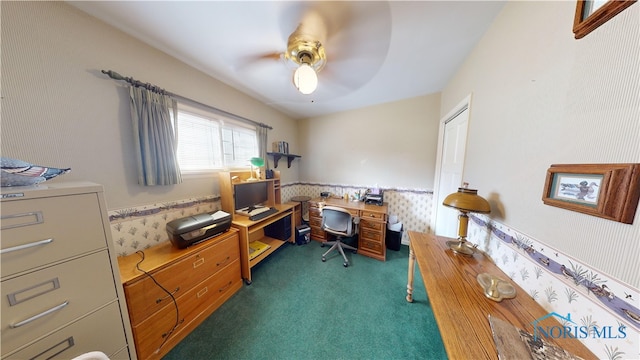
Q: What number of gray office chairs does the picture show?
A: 1